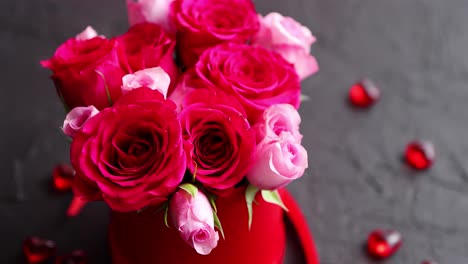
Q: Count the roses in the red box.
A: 14